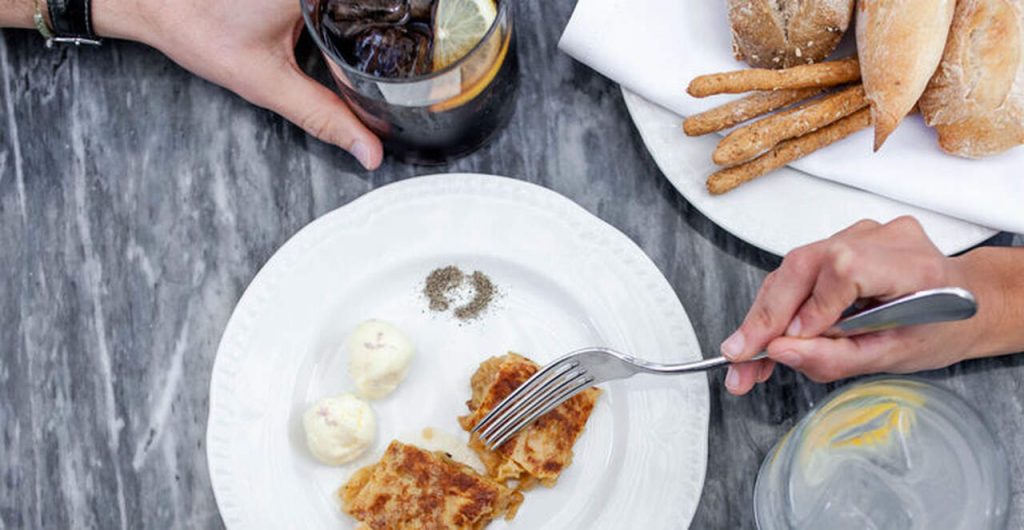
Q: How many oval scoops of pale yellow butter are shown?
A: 2